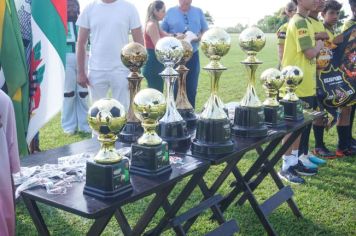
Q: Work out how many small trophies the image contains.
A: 4